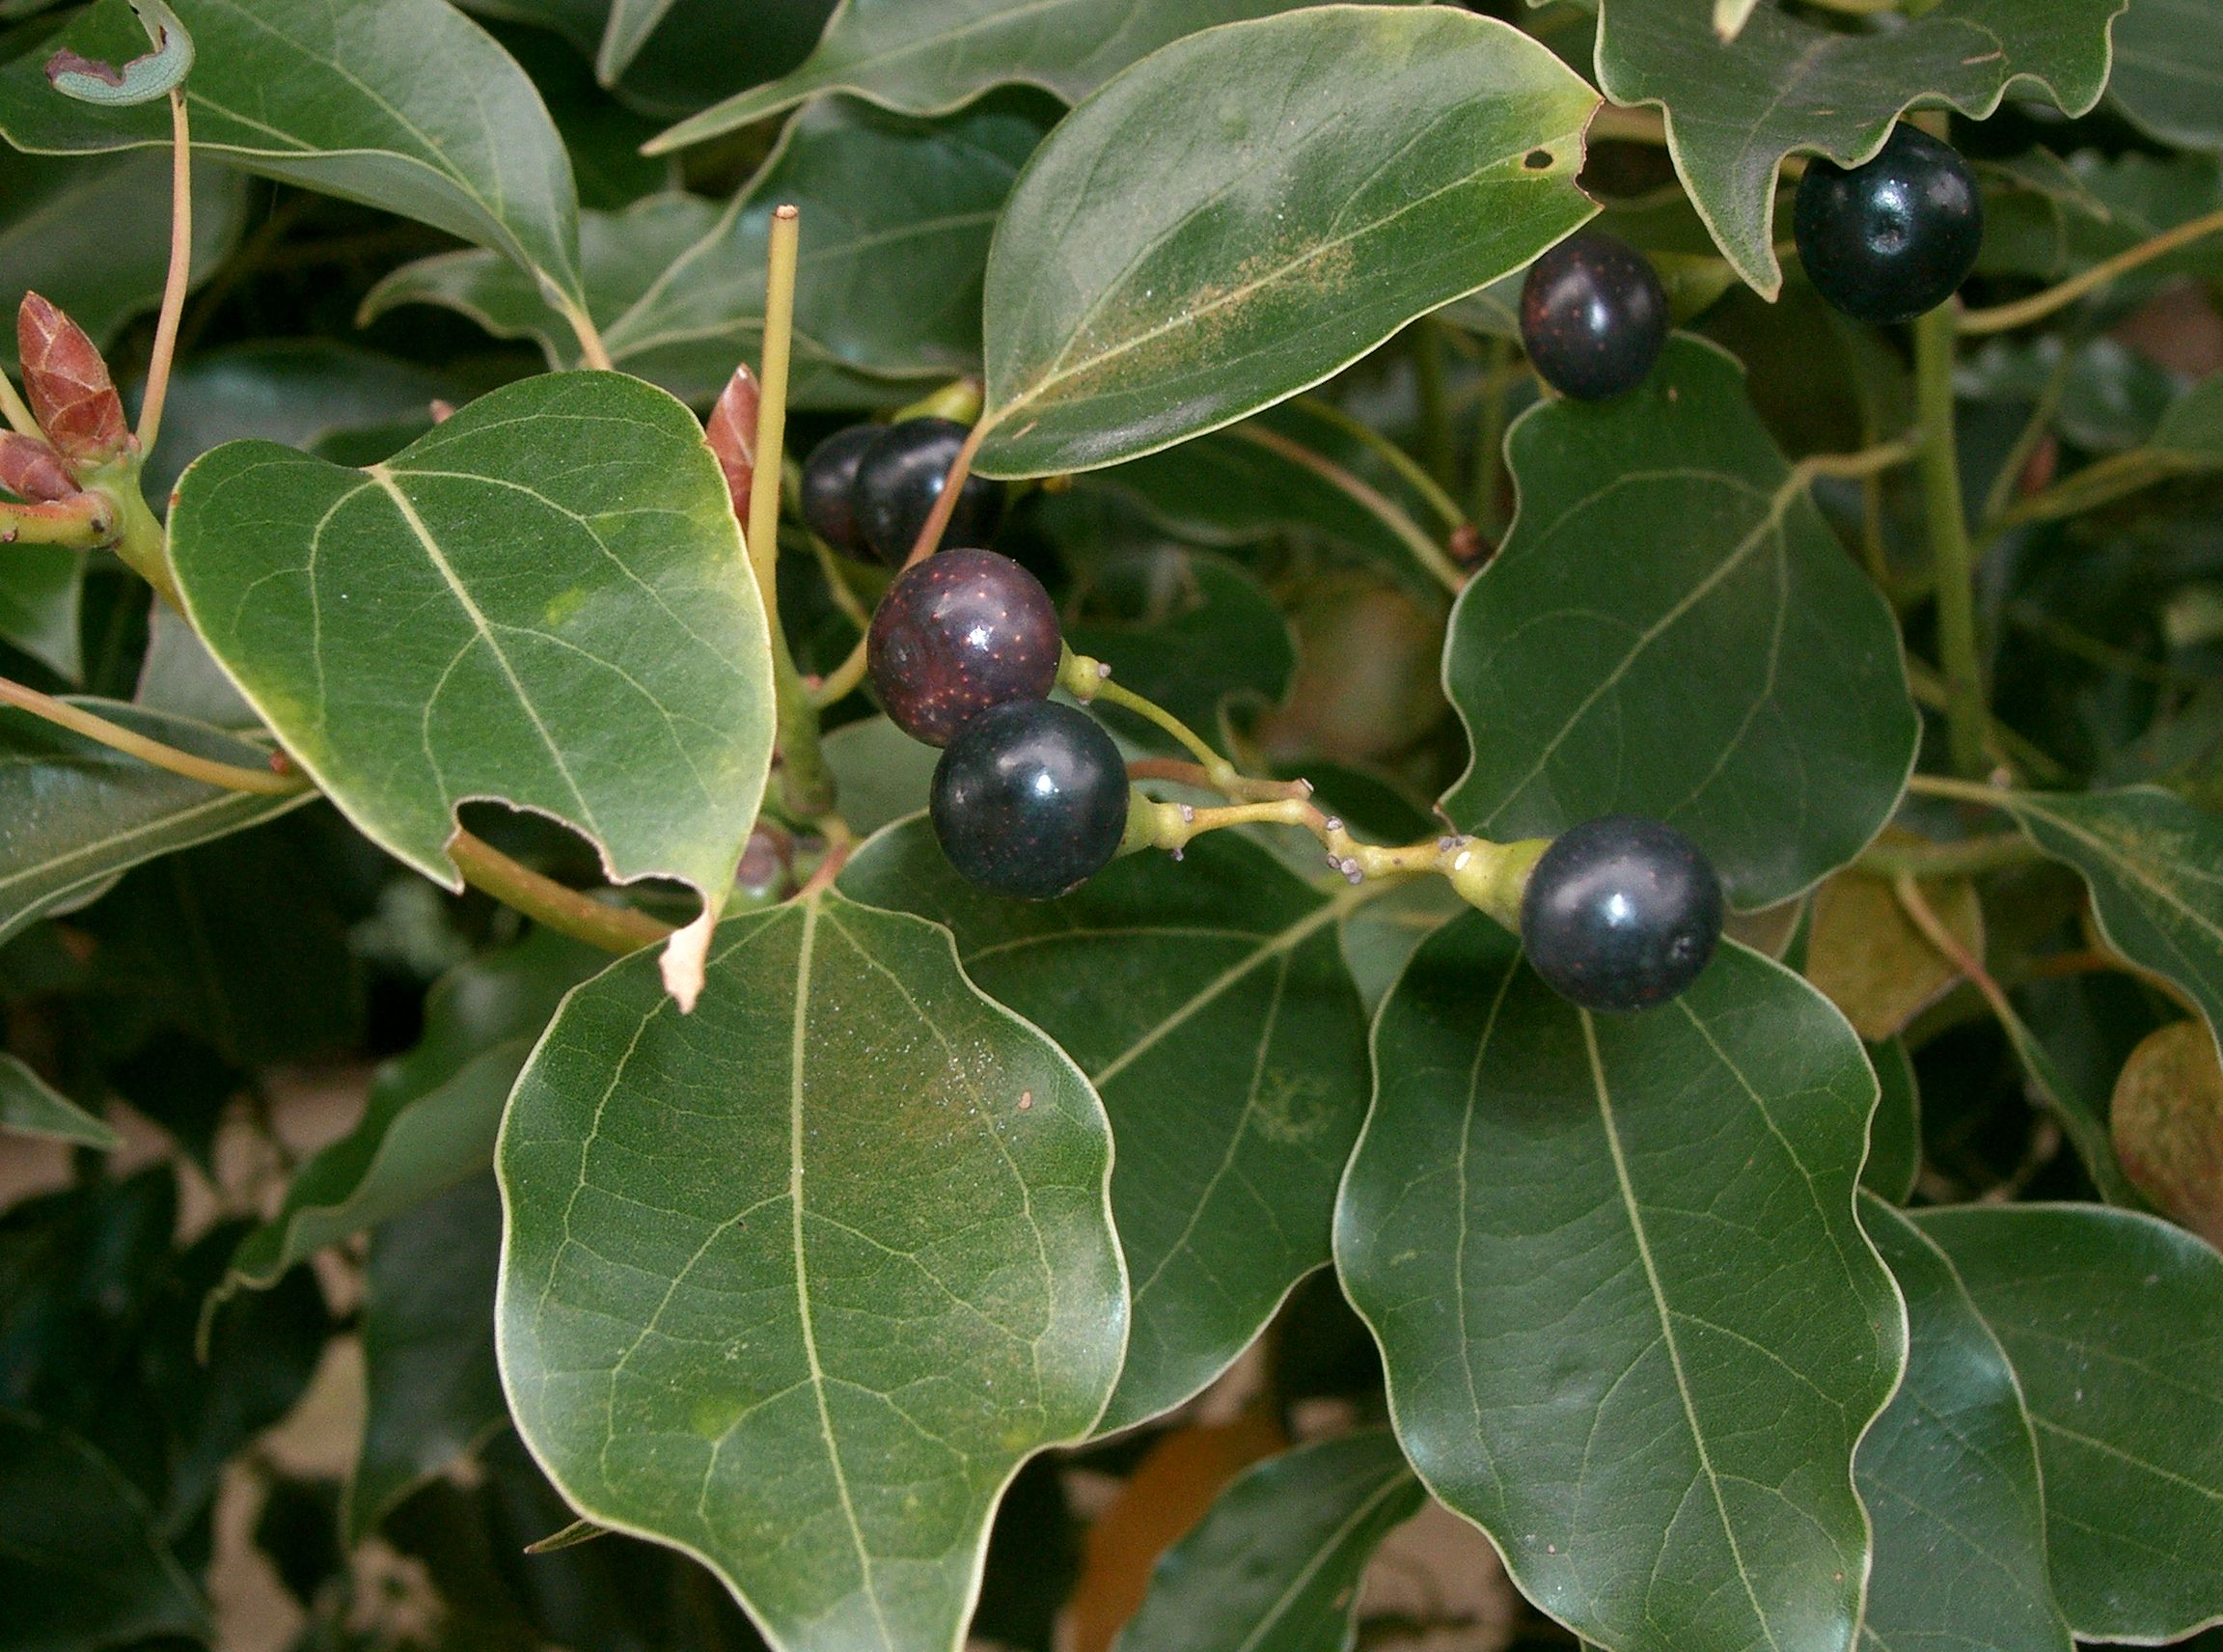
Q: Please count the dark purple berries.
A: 7